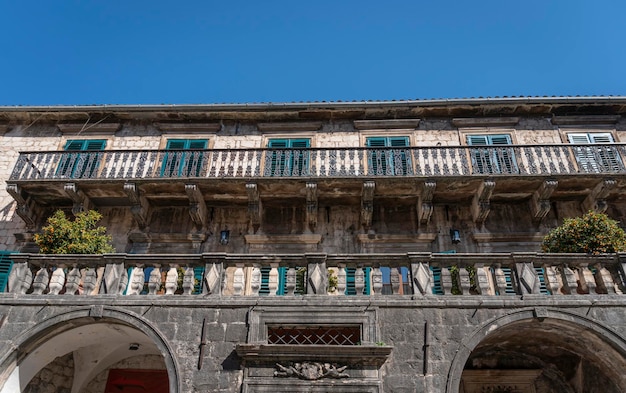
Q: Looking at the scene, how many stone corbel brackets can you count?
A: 11